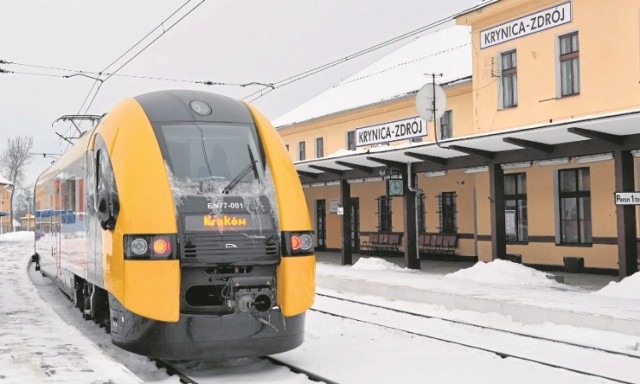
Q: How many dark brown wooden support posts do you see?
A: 4